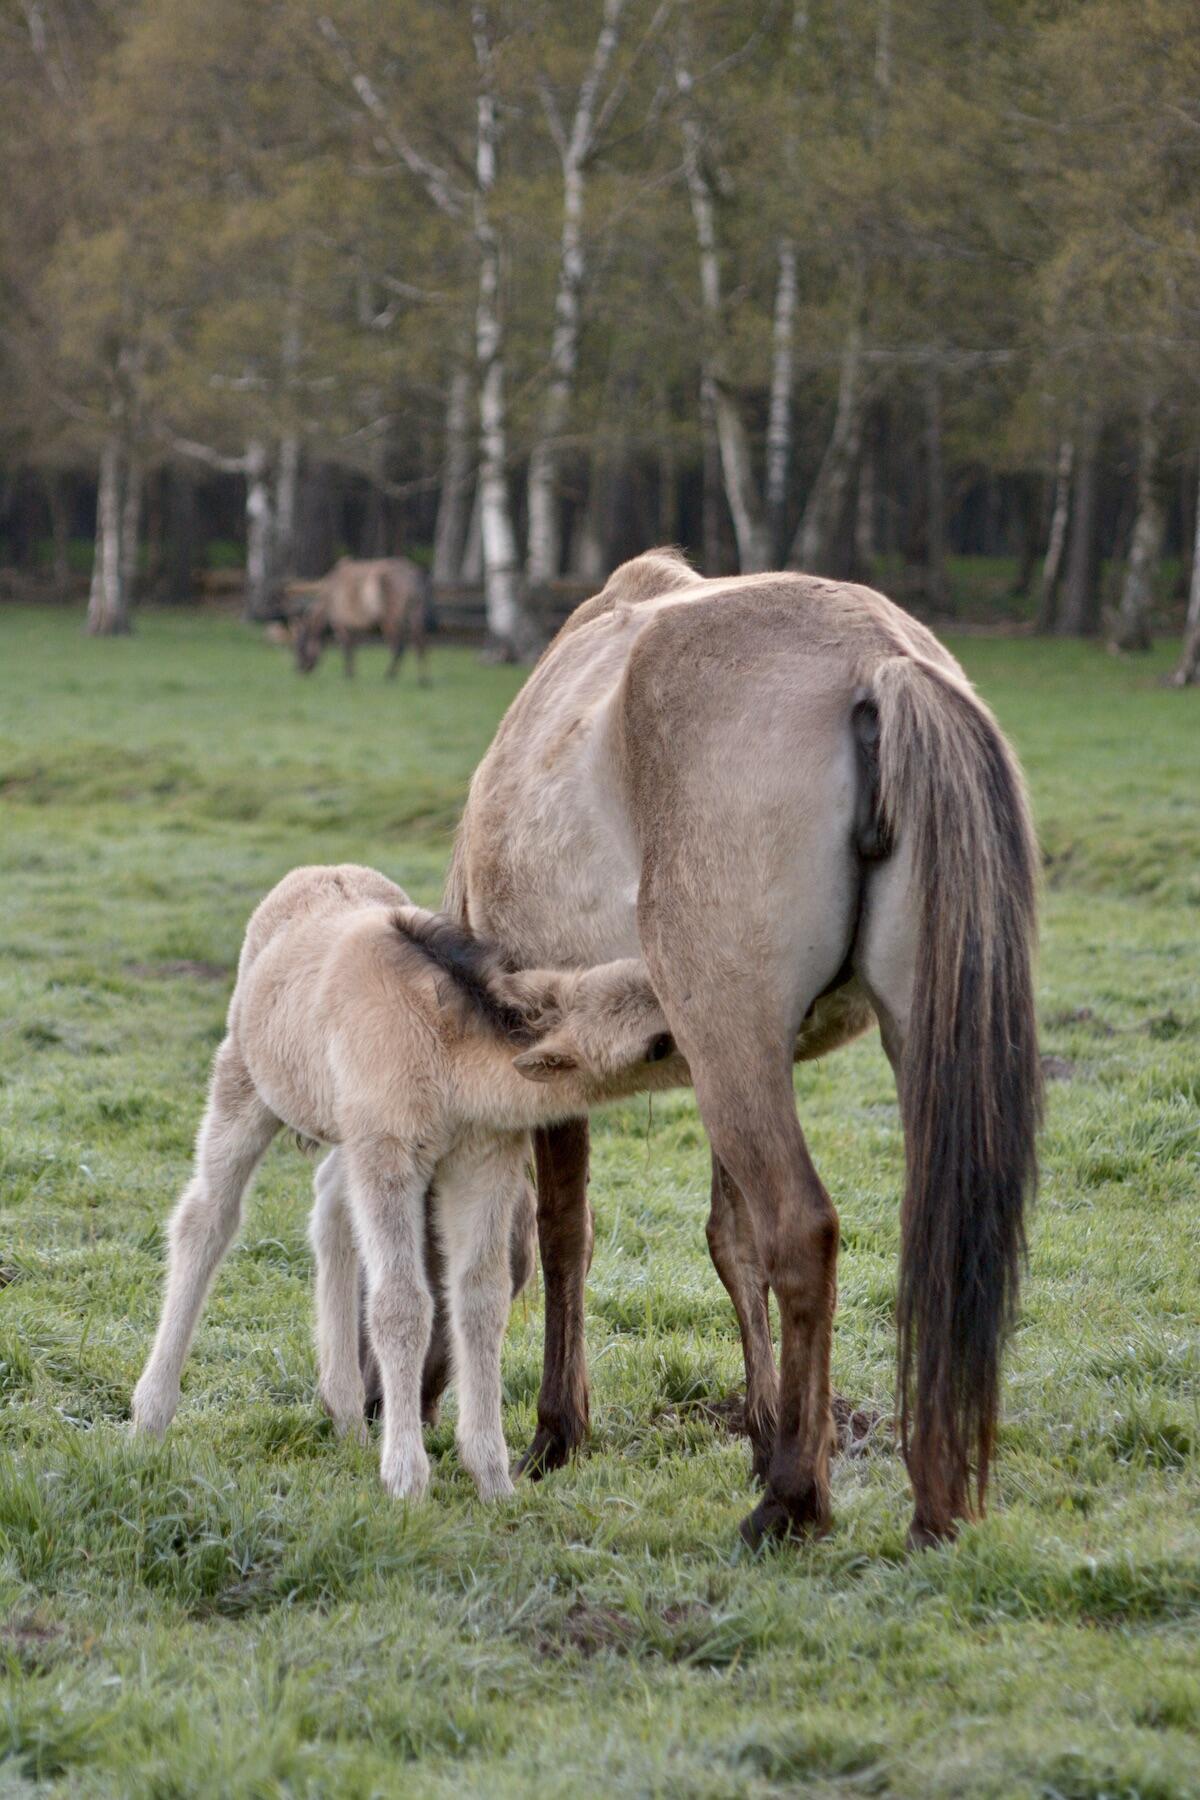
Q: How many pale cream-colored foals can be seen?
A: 1